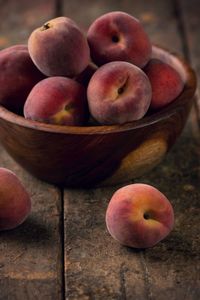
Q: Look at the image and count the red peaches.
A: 8